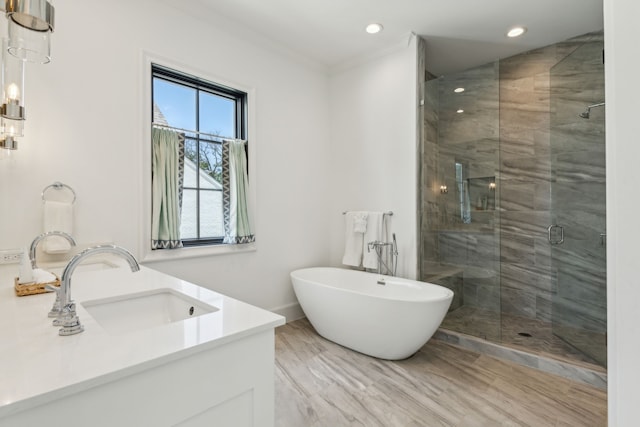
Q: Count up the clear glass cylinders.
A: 3